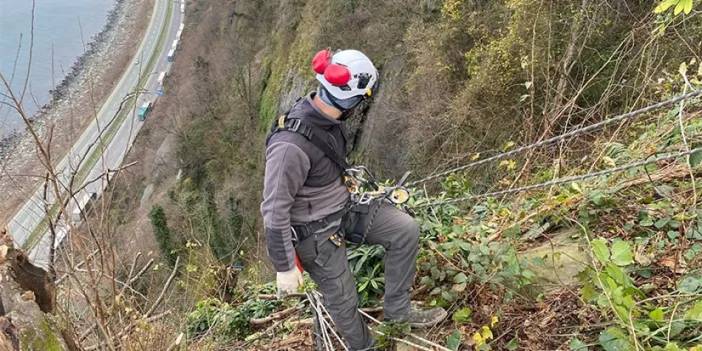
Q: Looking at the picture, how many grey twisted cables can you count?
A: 2